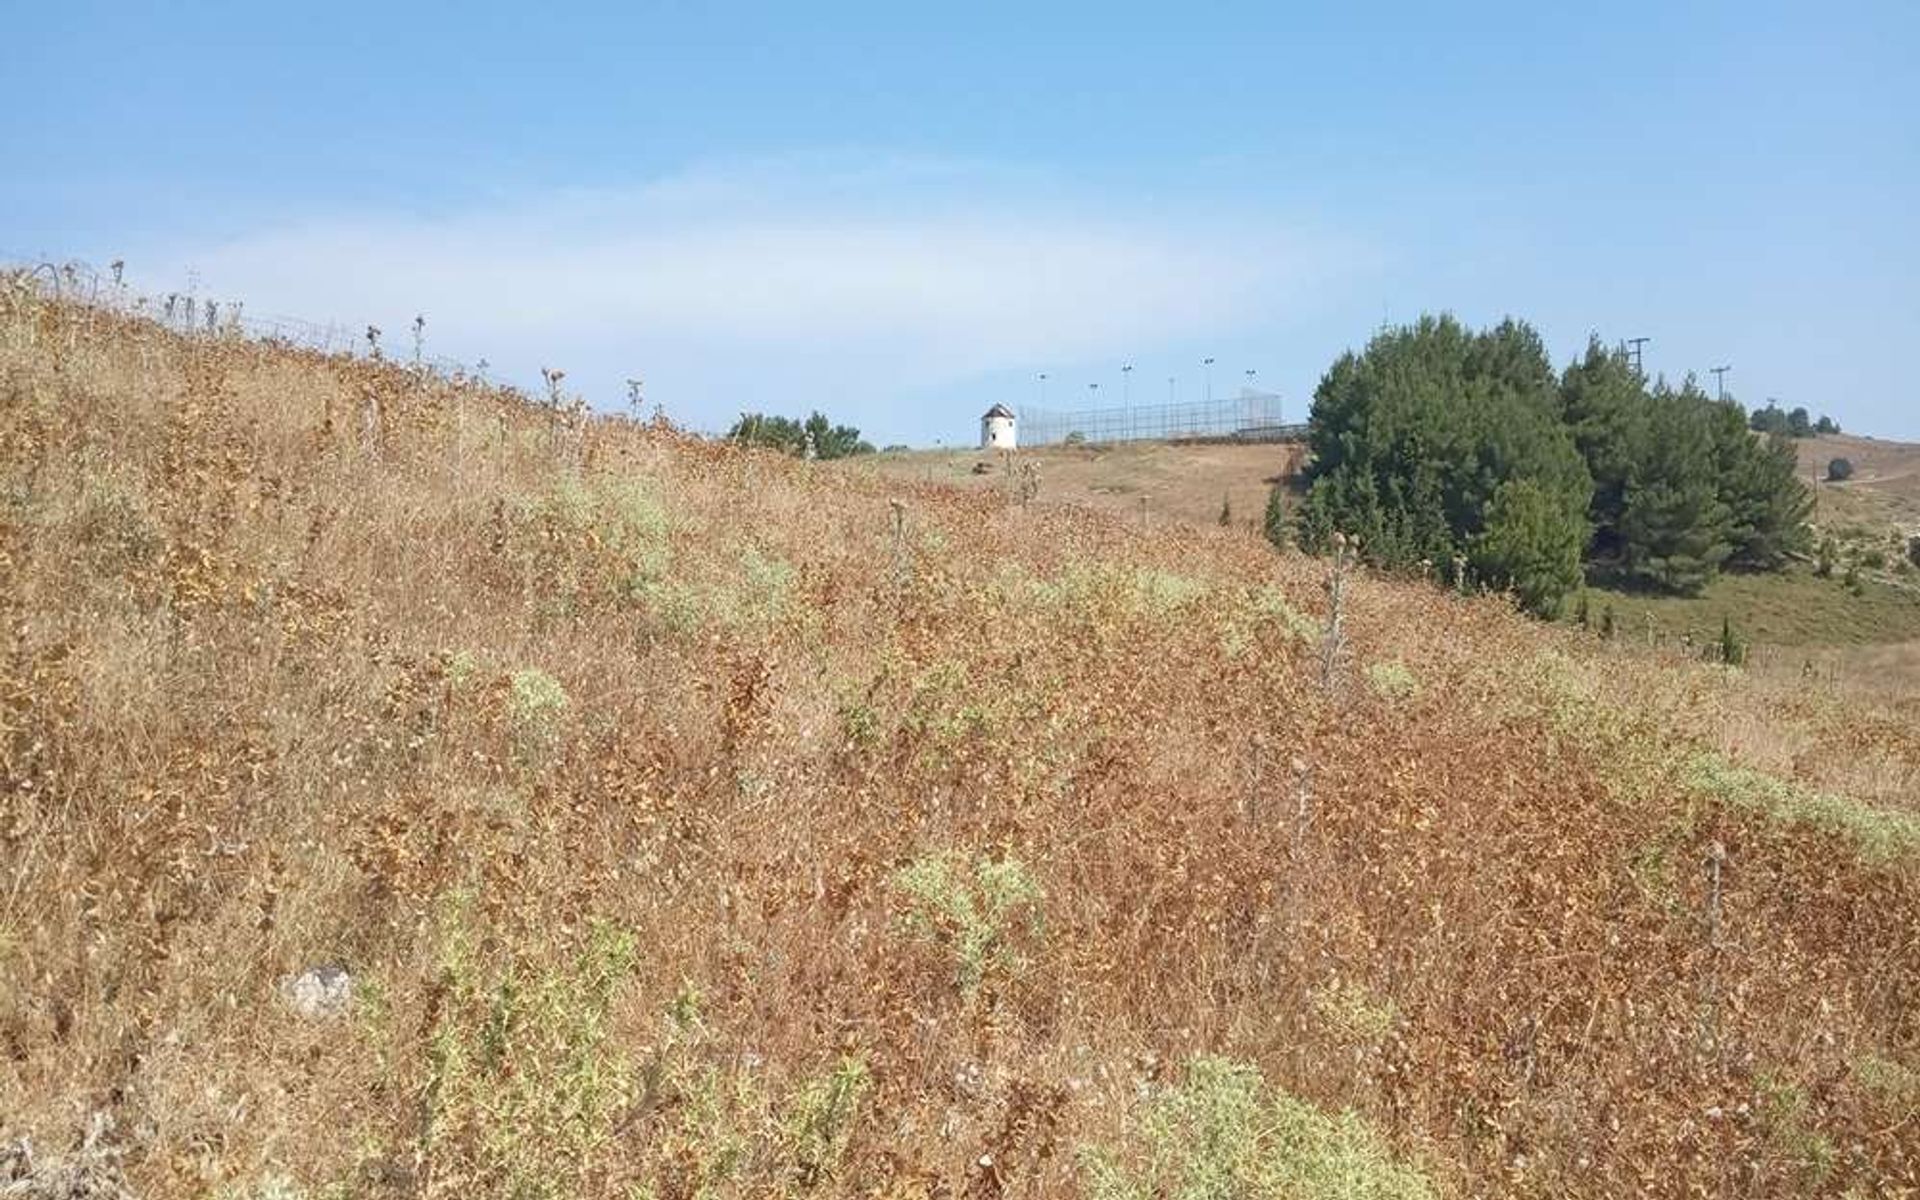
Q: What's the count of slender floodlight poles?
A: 6